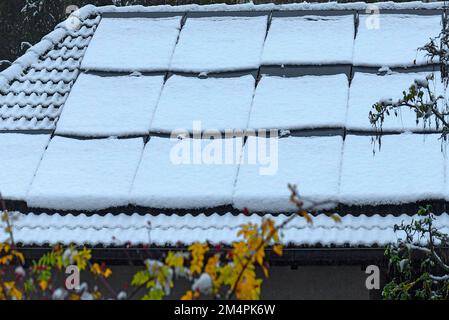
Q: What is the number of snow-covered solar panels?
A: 13